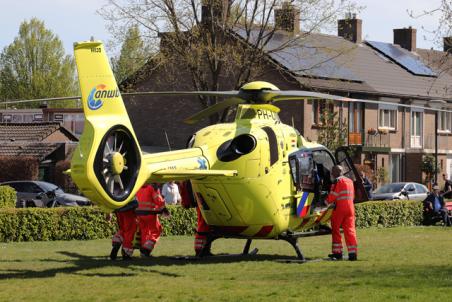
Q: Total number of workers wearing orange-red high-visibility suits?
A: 4